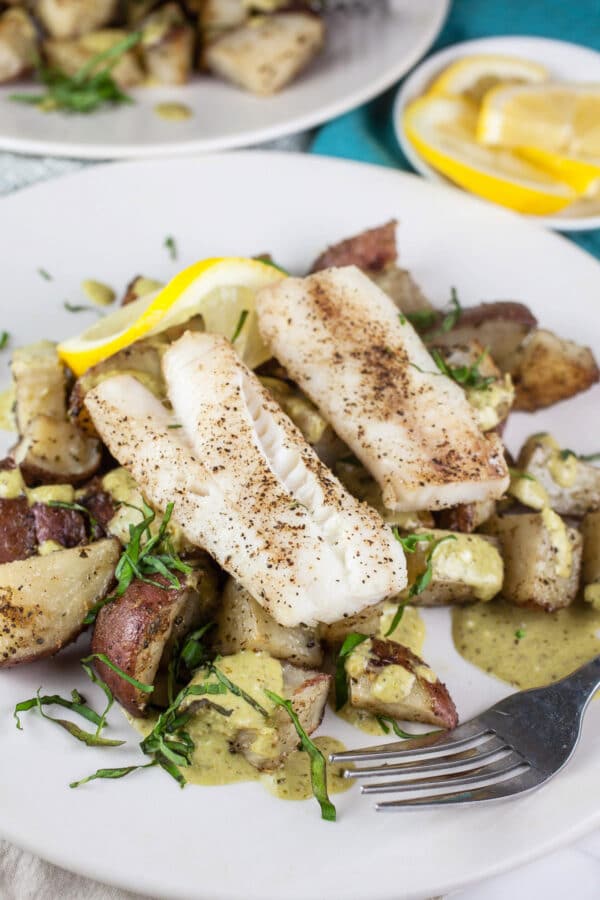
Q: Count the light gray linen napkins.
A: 1